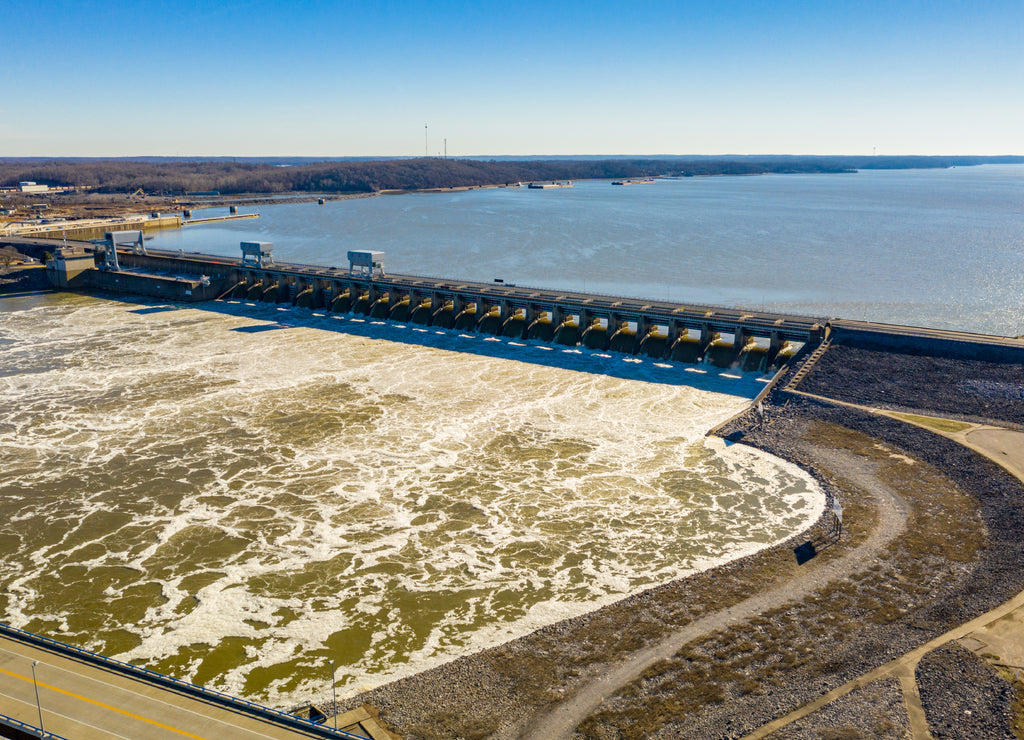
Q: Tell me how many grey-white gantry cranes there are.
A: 3